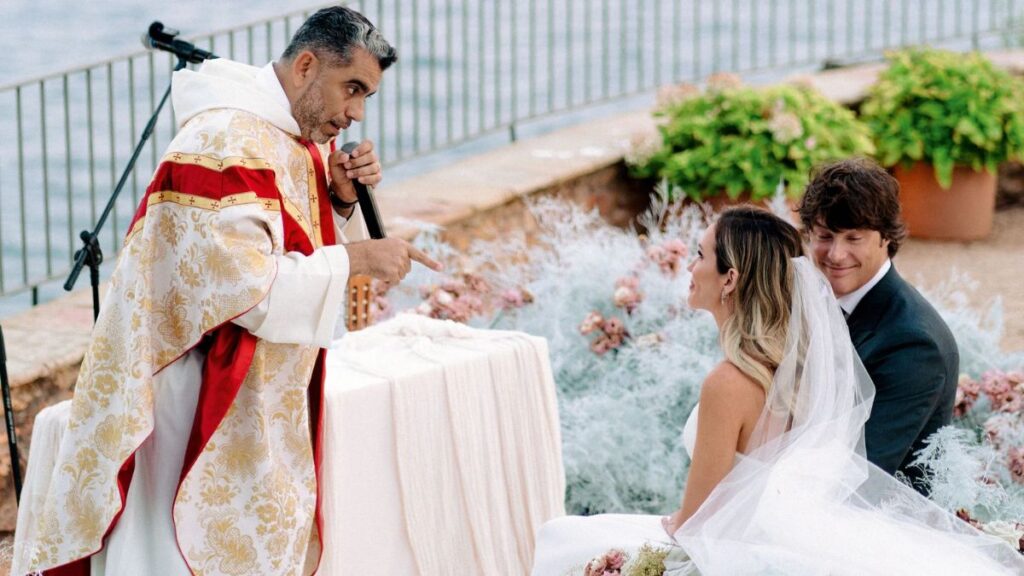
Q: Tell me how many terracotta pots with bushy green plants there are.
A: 2